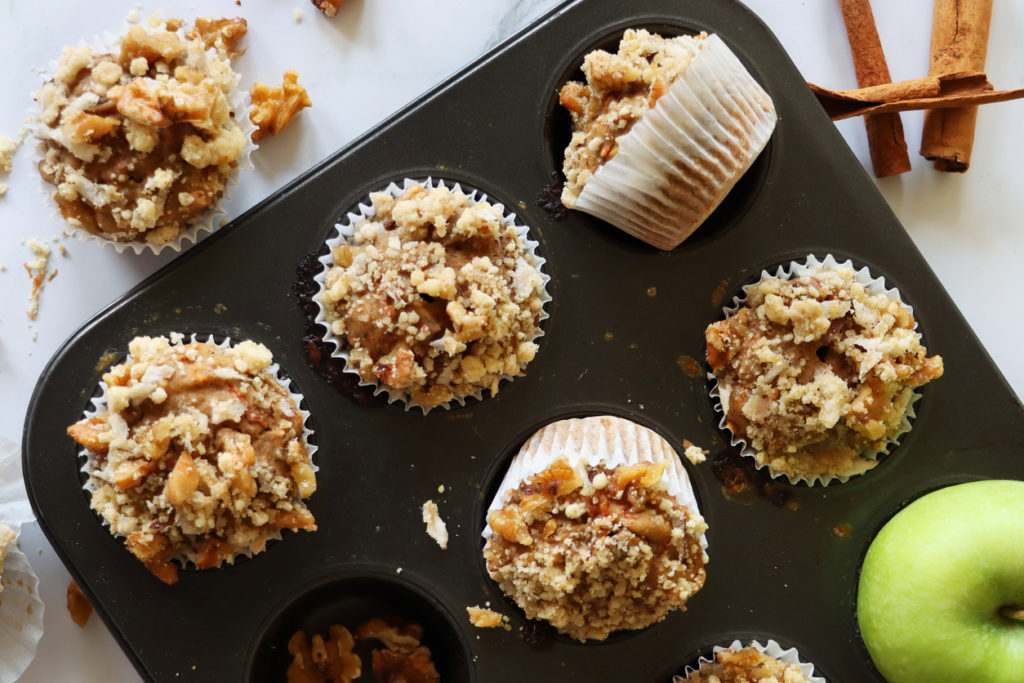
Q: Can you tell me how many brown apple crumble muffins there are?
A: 7